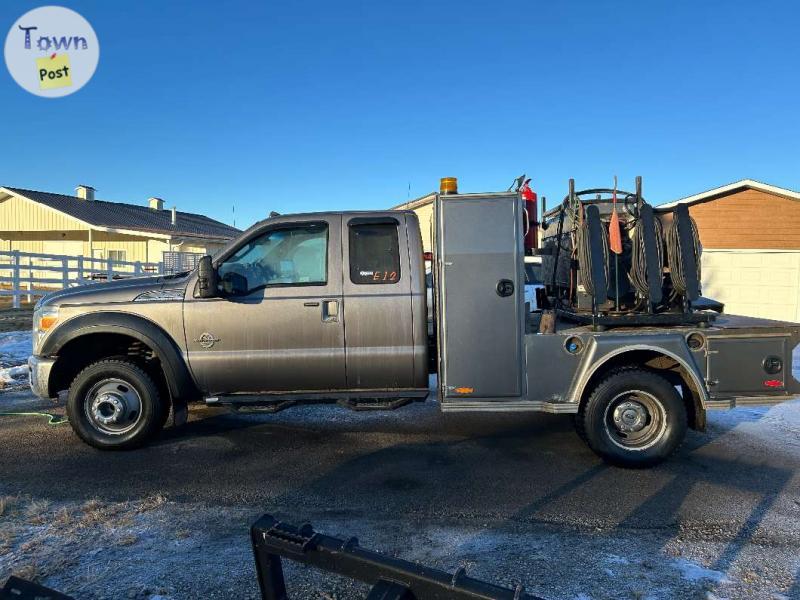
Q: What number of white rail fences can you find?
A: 1